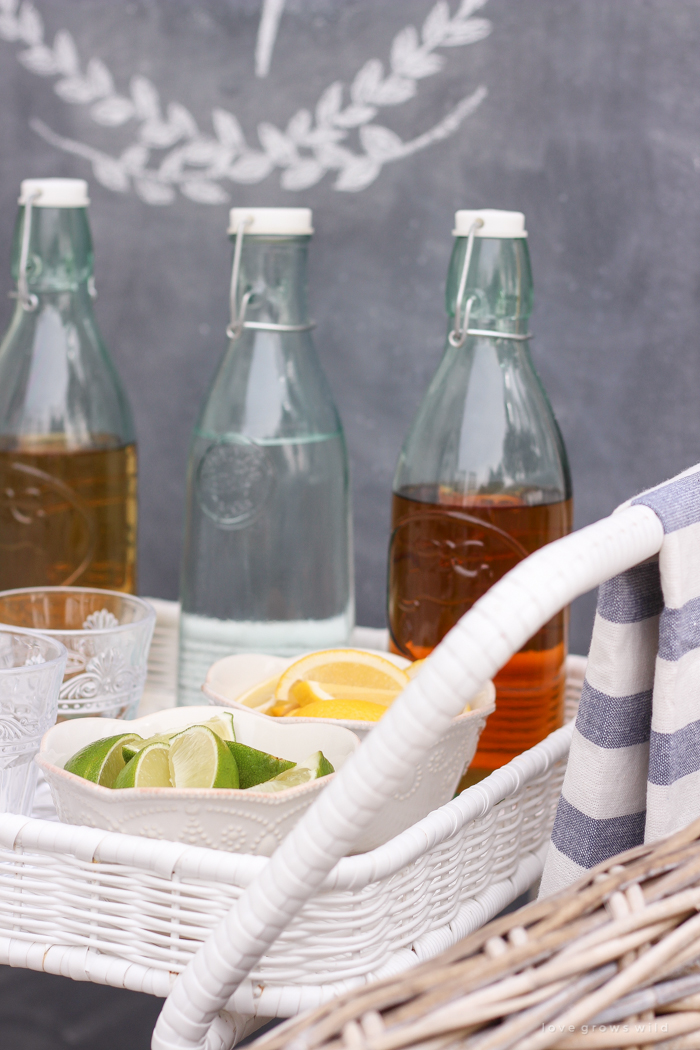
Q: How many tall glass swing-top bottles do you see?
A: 3